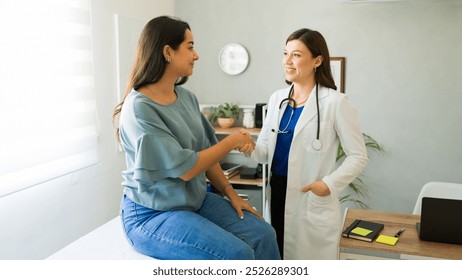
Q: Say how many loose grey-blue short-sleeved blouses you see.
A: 1